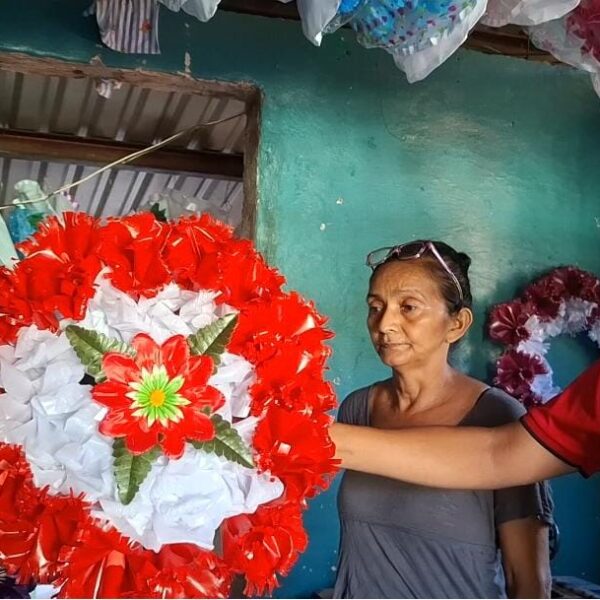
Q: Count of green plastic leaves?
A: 4